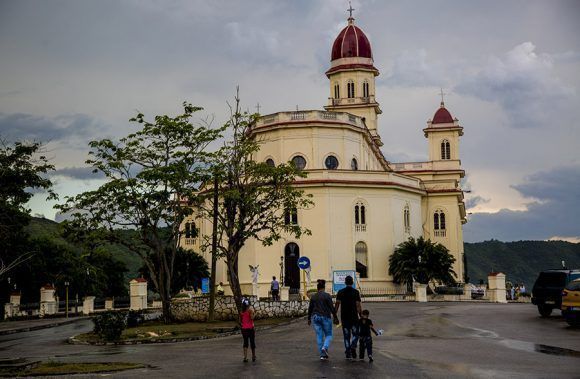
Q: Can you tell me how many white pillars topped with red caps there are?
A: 4